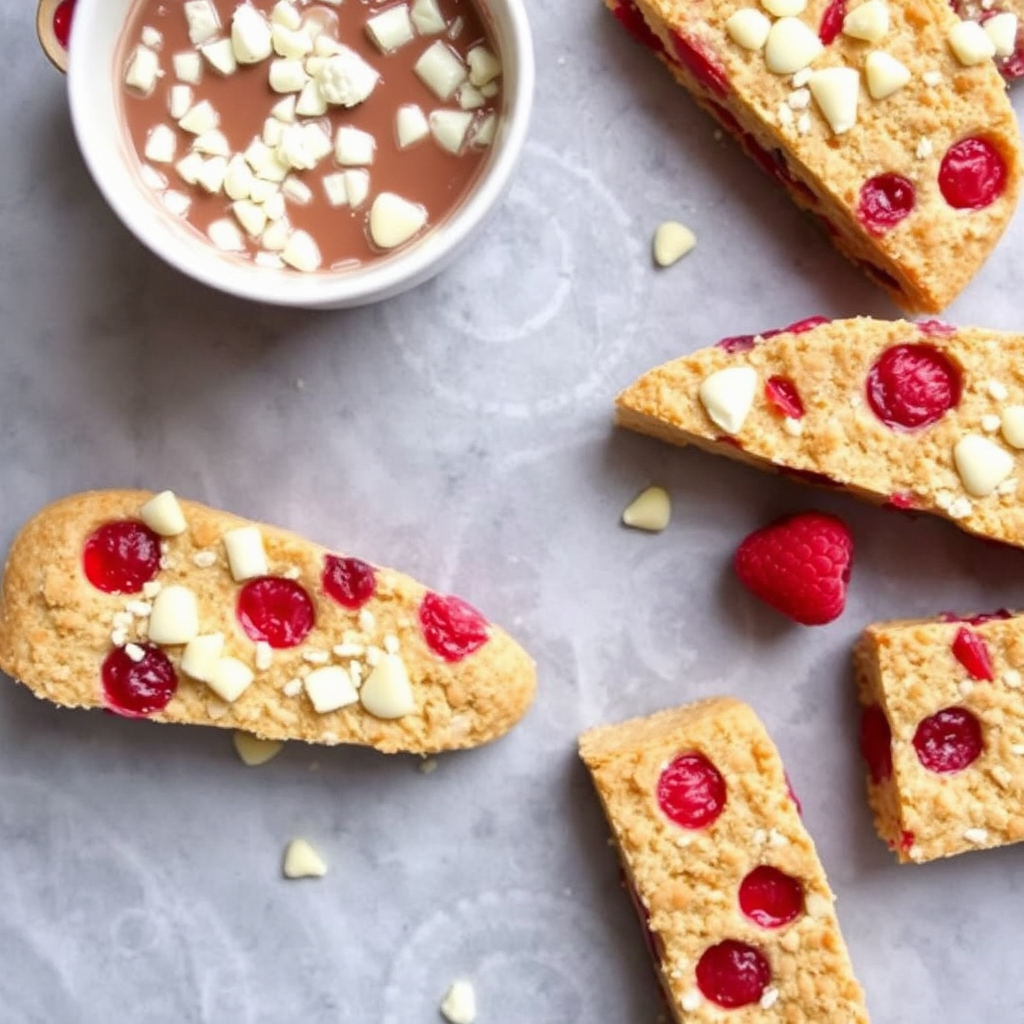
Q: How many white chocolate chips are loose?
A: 5